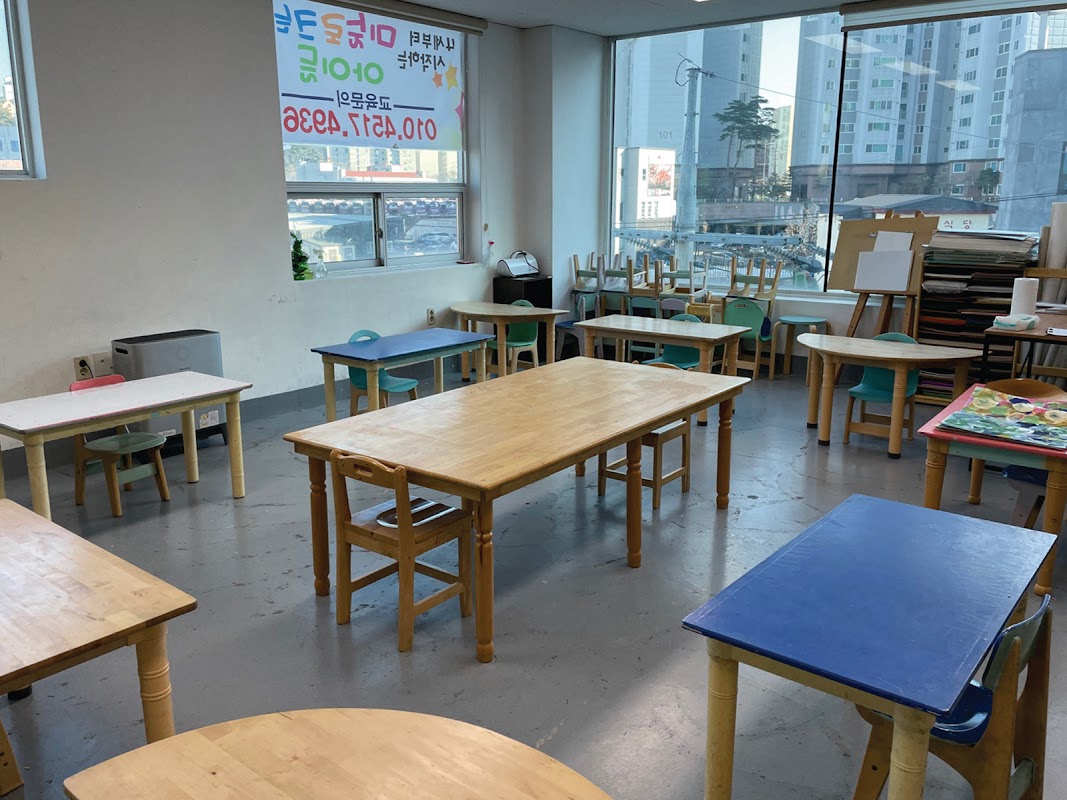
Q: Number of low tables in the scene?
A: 10